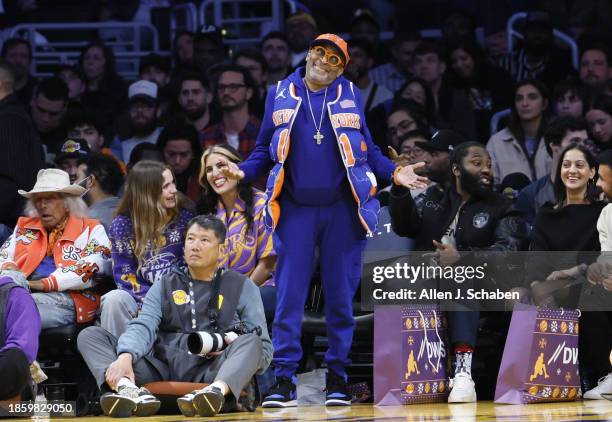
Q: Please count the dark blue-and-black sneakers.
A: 2